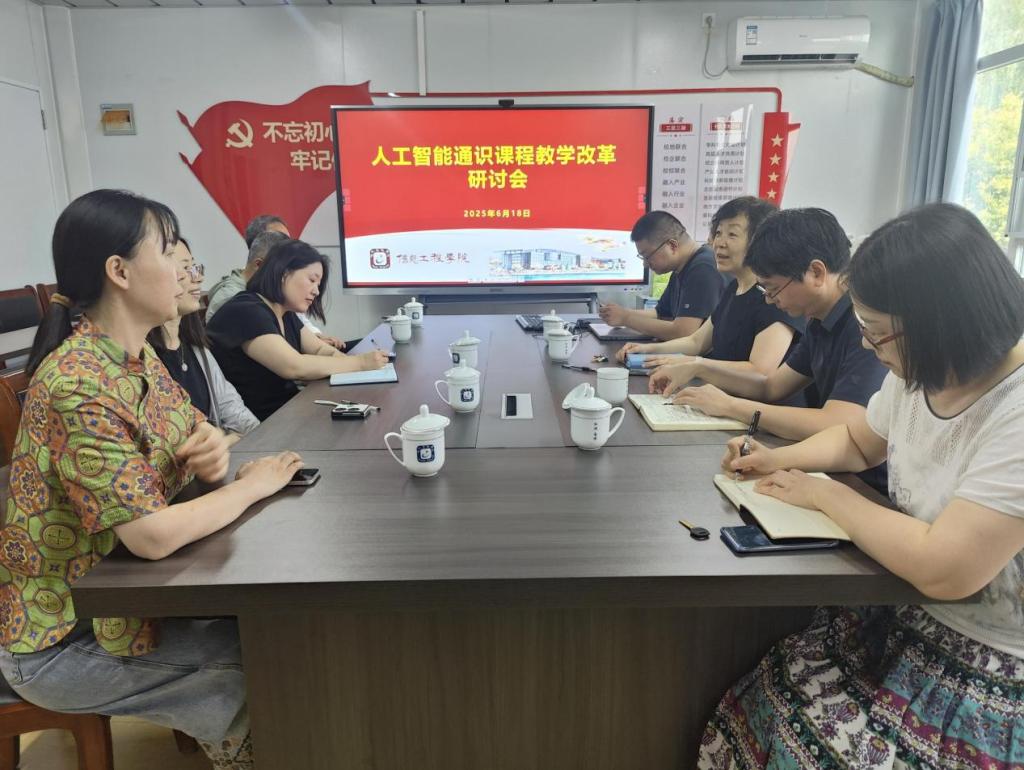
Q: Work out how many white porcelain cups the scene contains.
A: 9